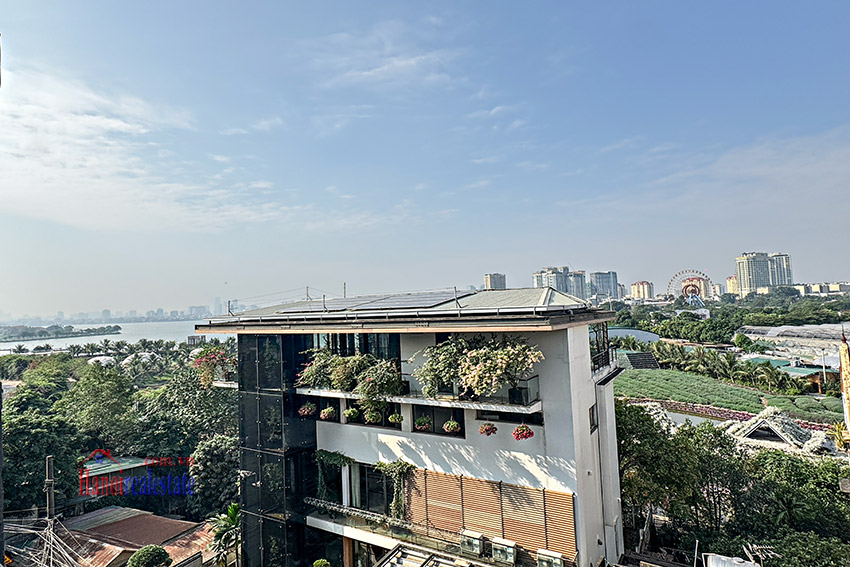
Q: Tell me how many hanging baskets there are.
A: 9